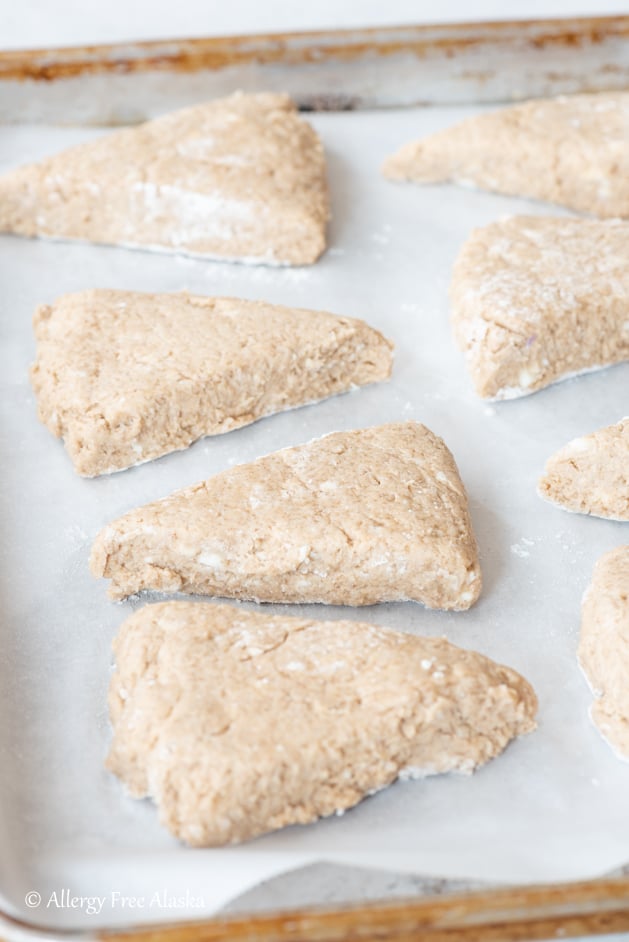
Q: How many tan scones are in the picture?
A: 8